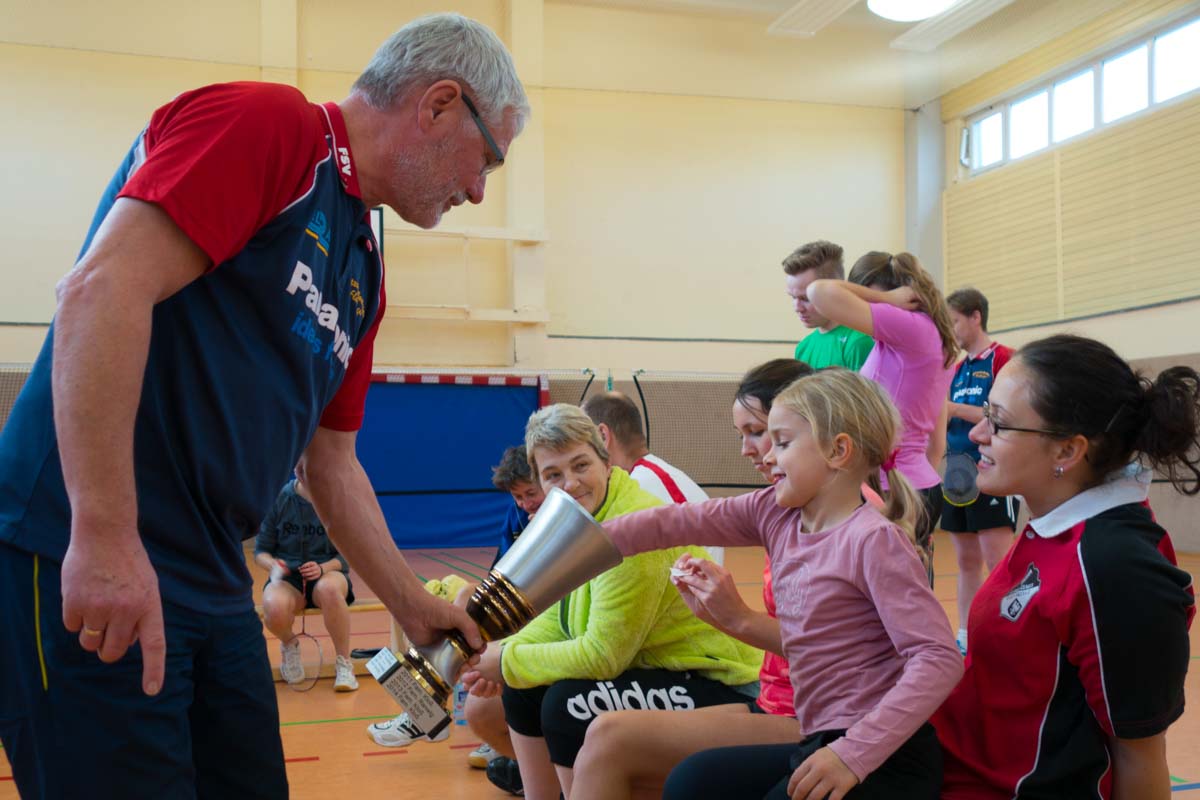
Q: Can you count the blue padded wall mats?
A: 1